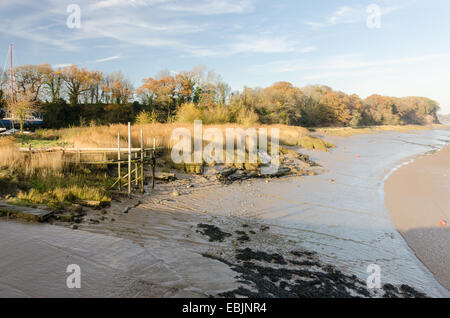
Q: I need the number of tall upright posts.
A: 4